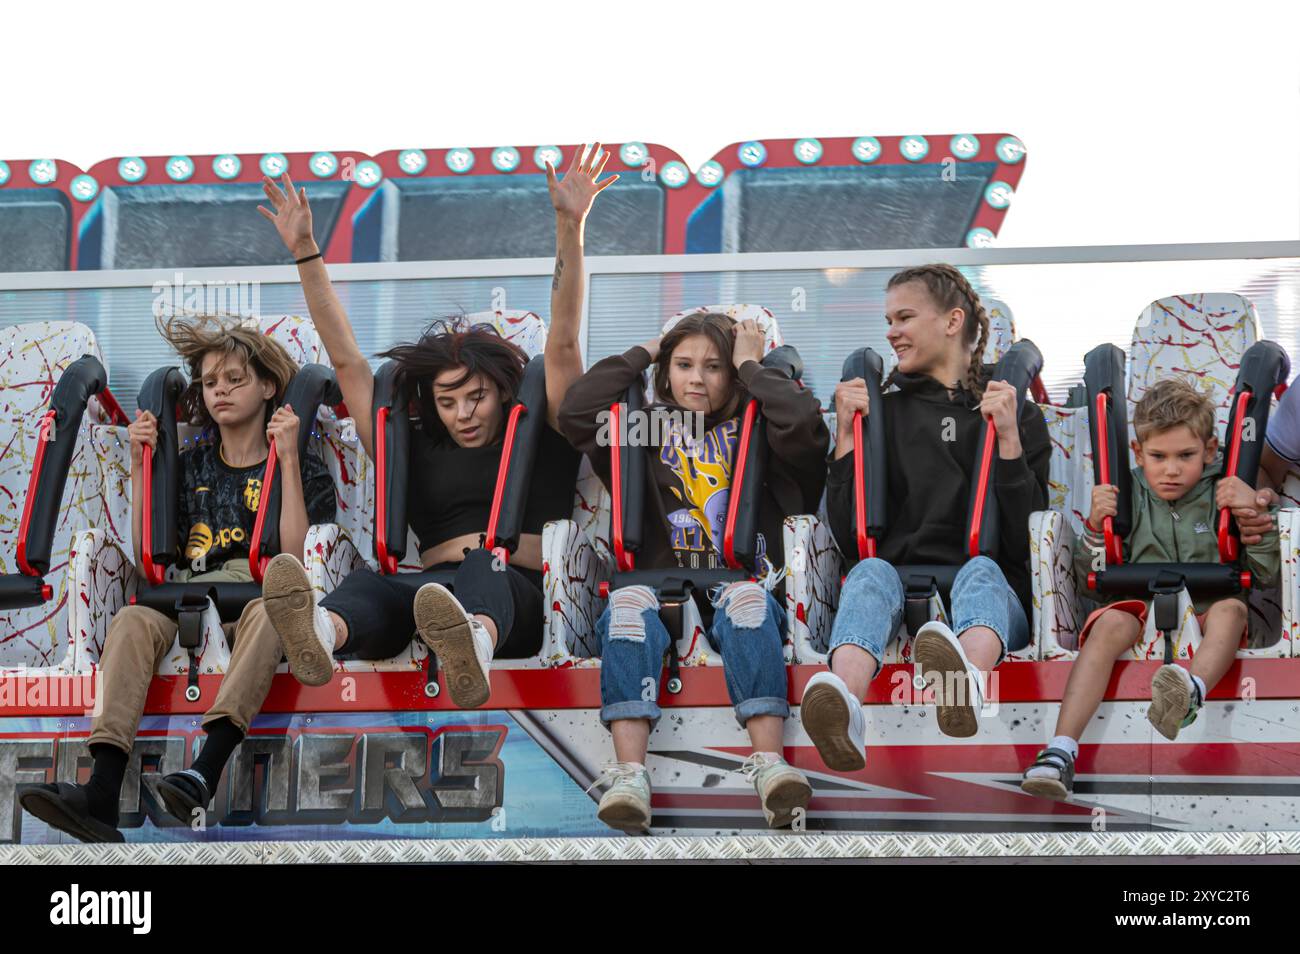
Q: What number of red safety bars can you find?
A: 11